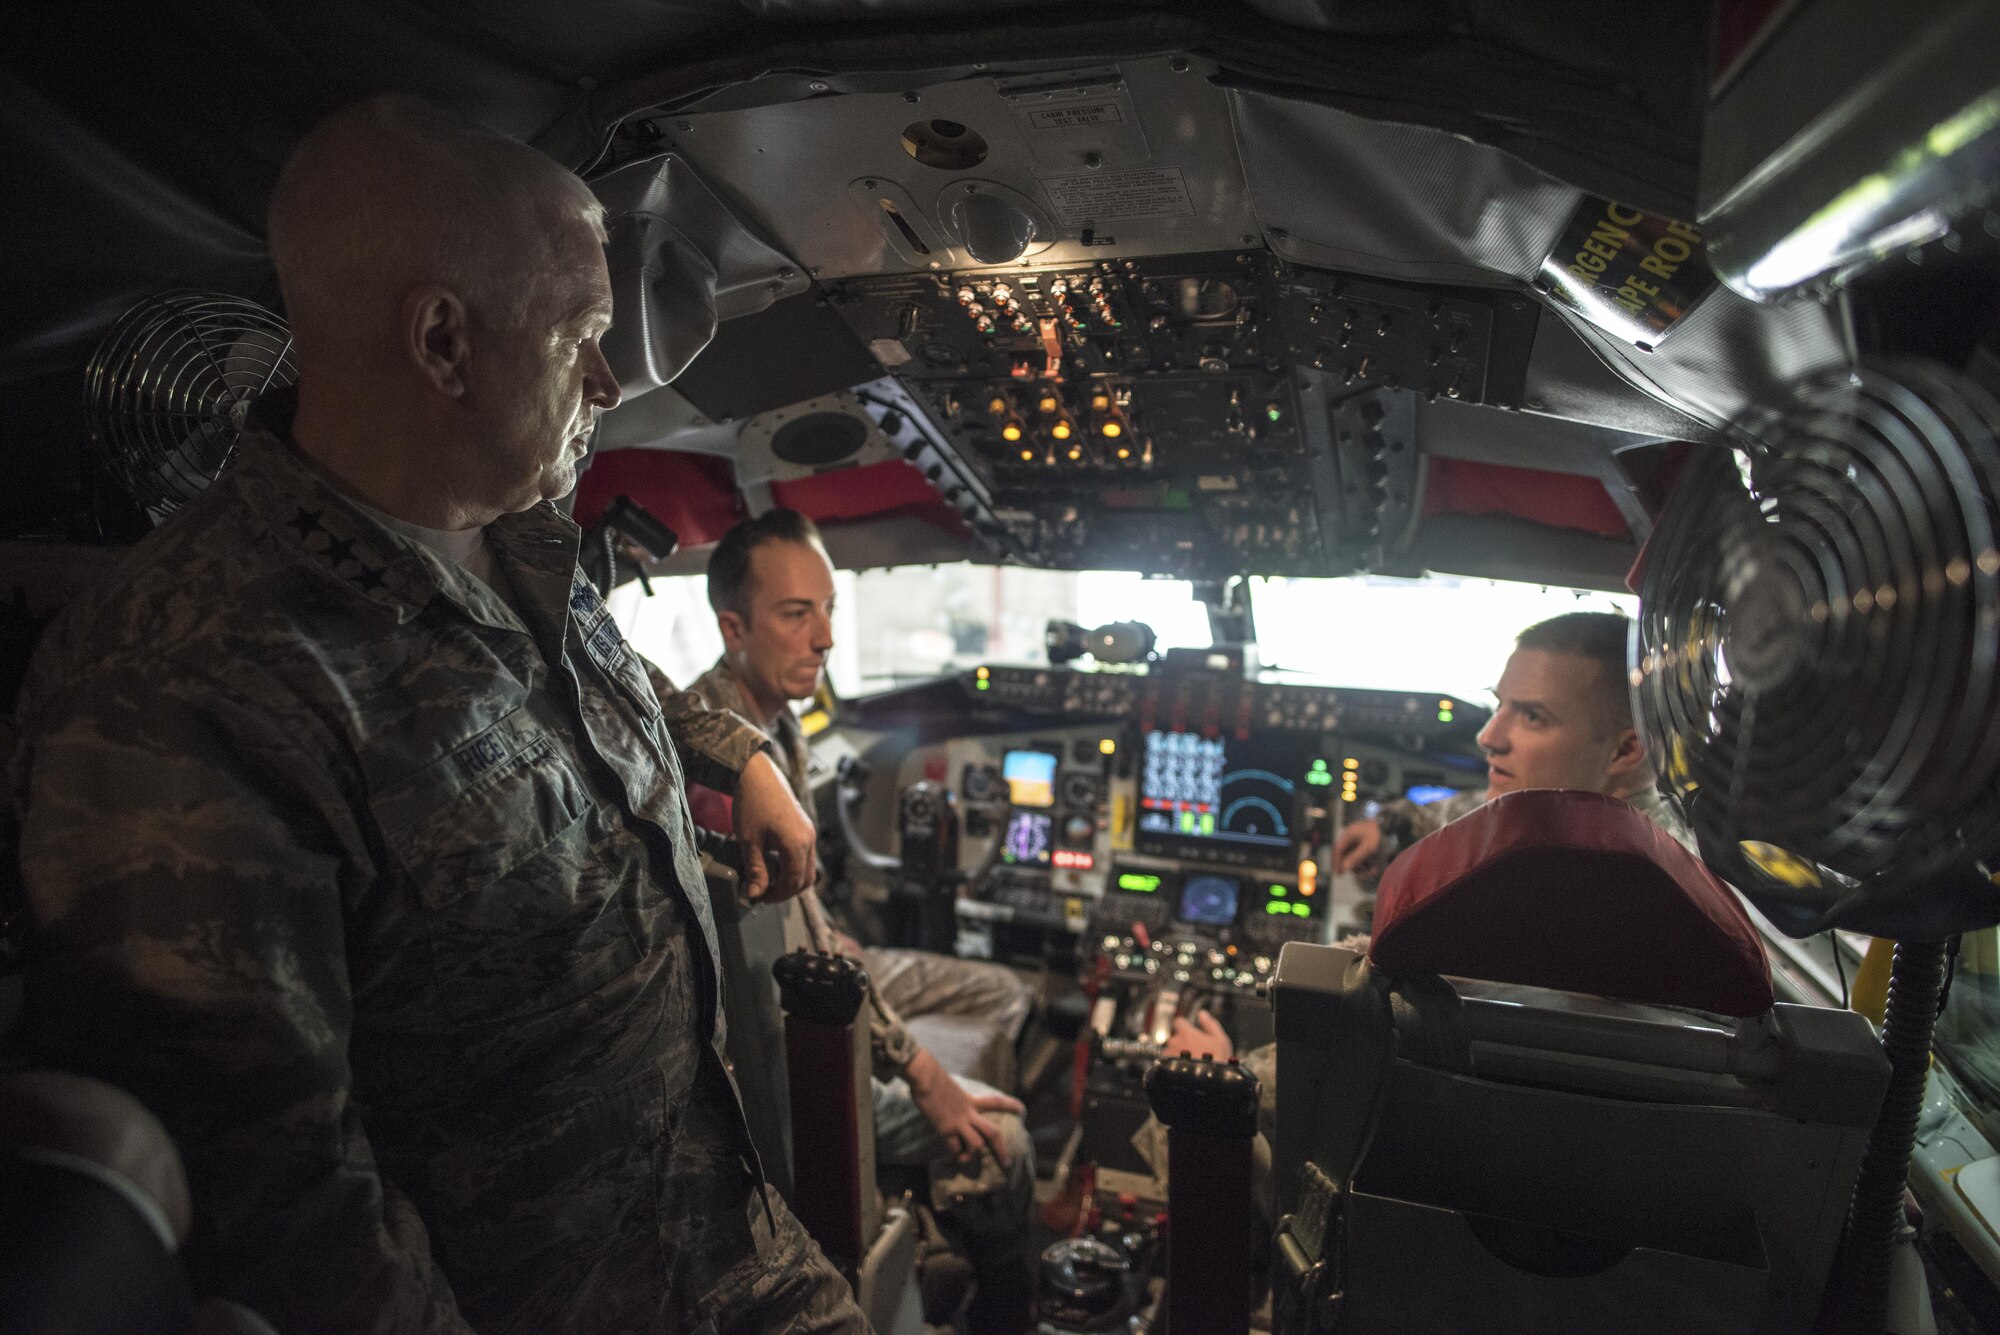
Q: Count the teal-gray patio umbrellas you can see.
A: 0